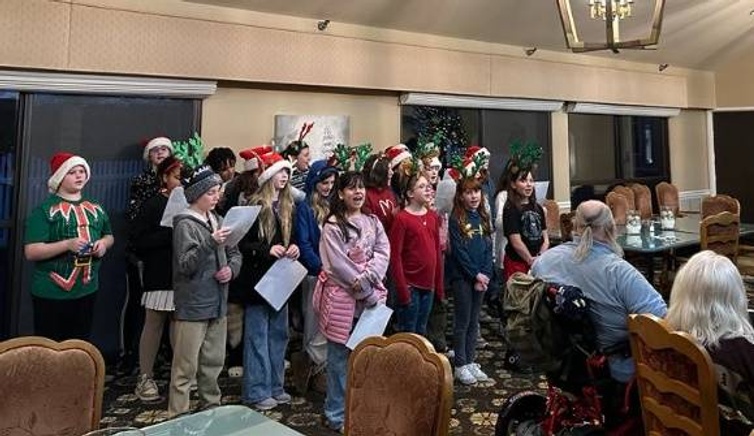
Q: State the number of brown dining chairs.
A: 11